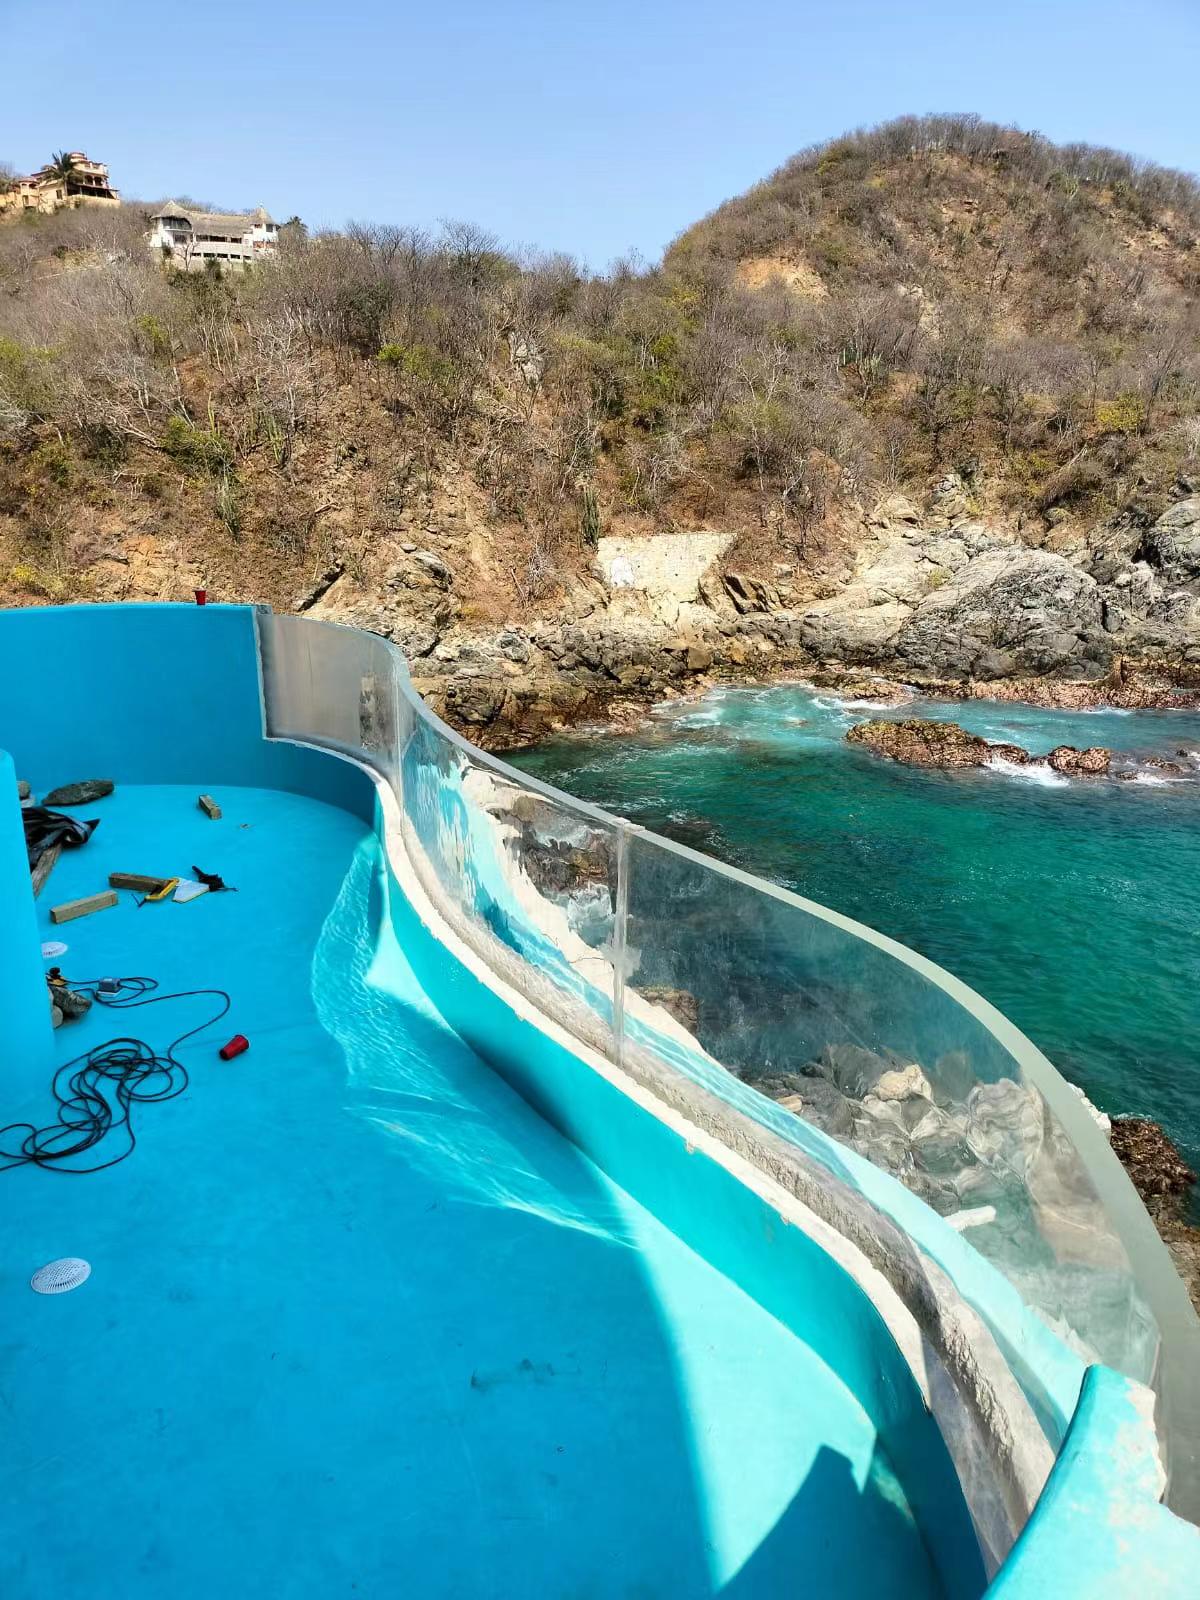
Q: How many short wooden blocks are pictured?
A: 3